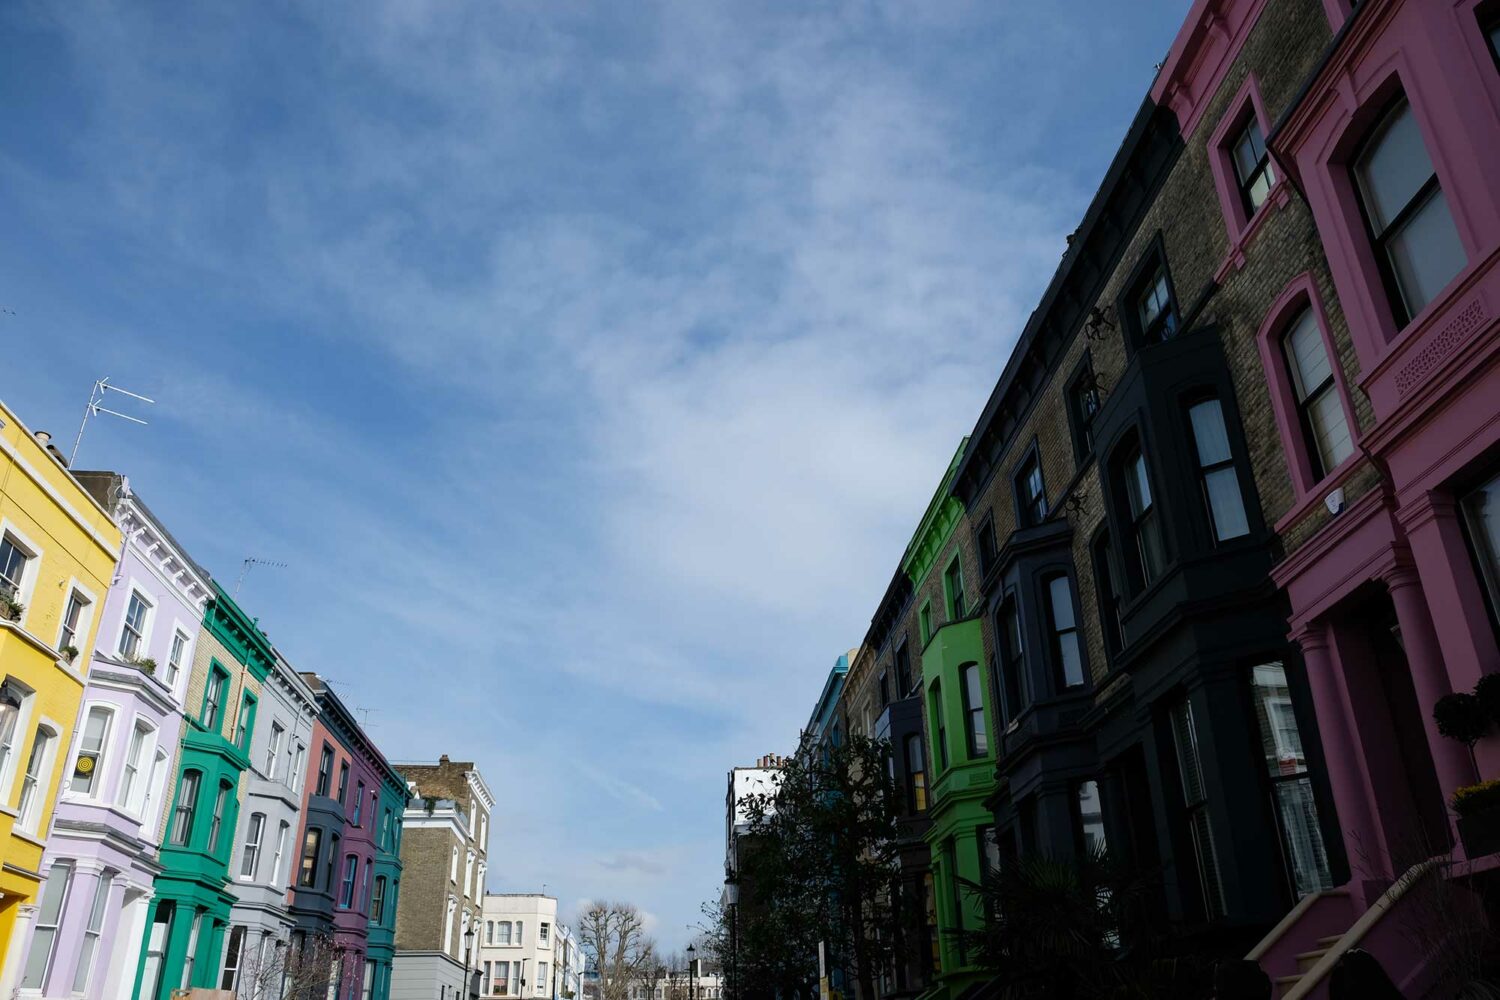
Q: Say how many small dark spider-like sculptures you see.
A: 3